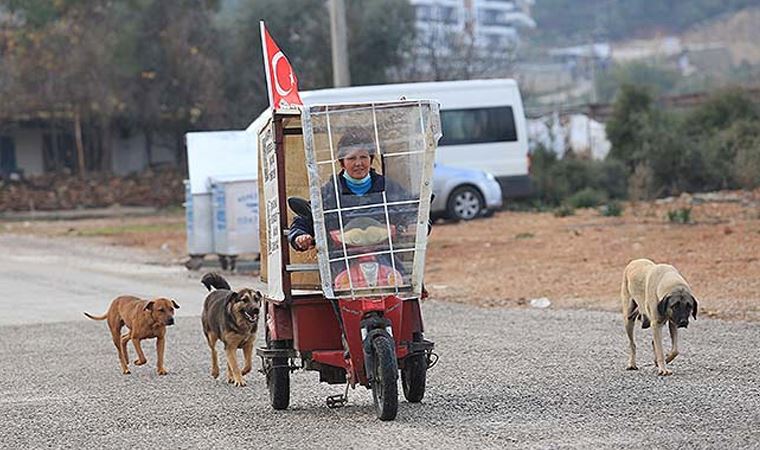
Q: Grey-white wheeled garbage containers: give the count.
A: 2